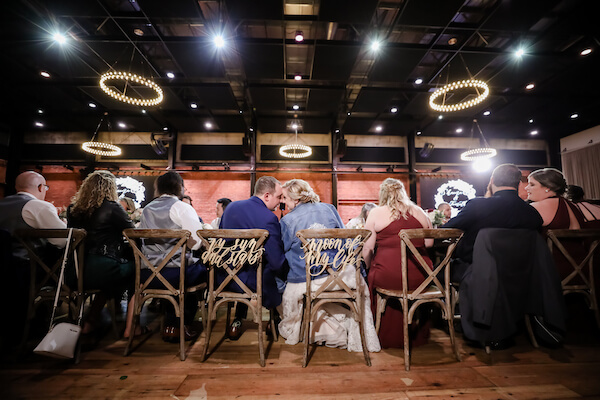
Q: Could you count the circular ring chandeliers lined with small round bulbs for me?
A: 5